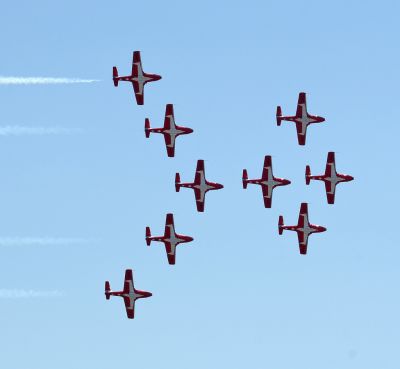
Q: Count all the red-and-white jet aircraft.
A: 9